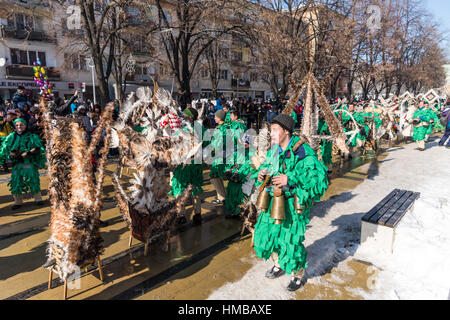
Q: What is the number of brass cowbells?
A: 3